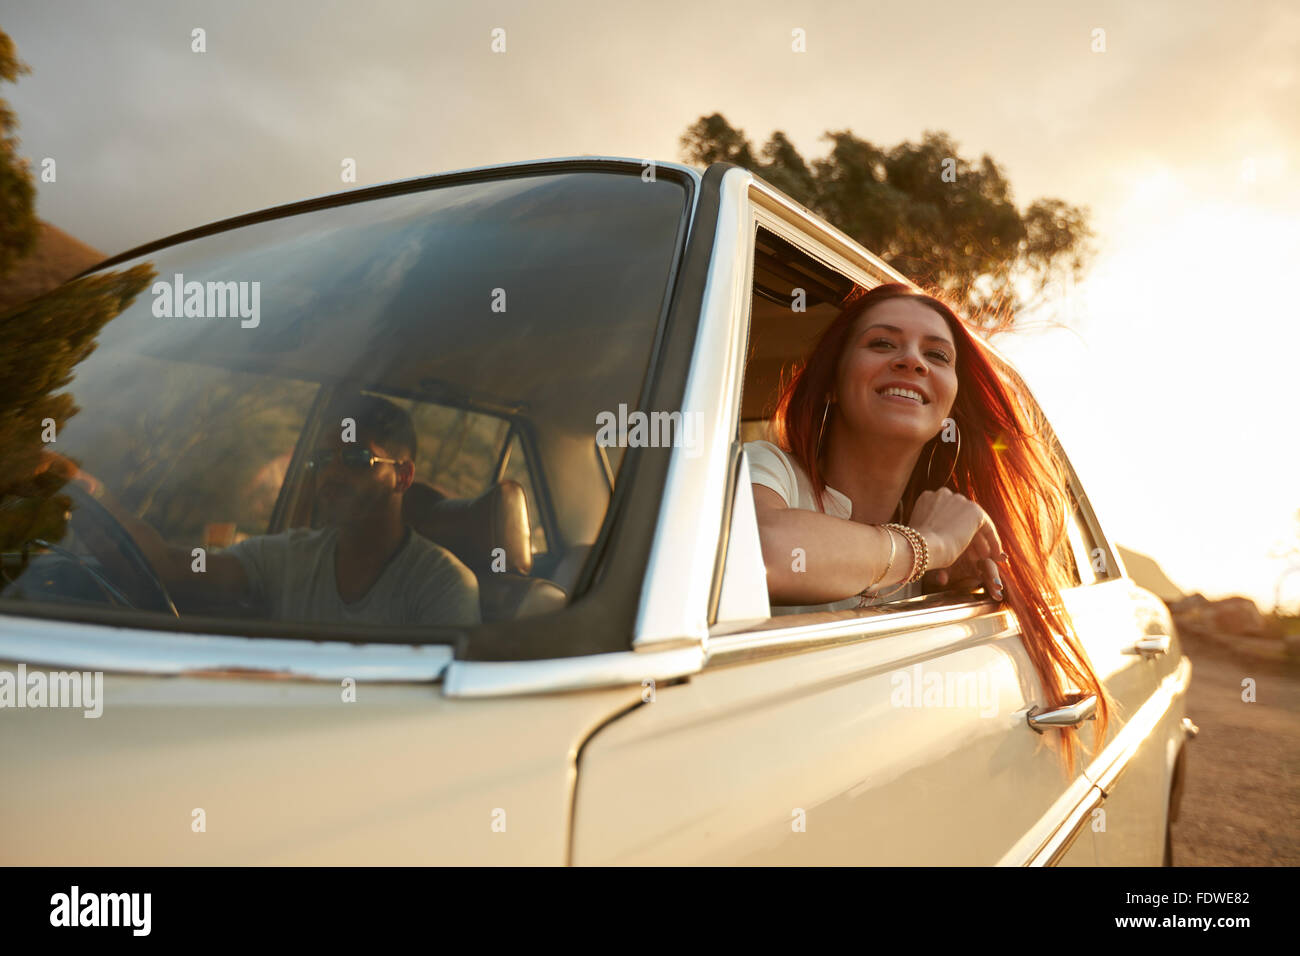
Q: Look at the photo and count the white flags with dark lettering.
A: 0